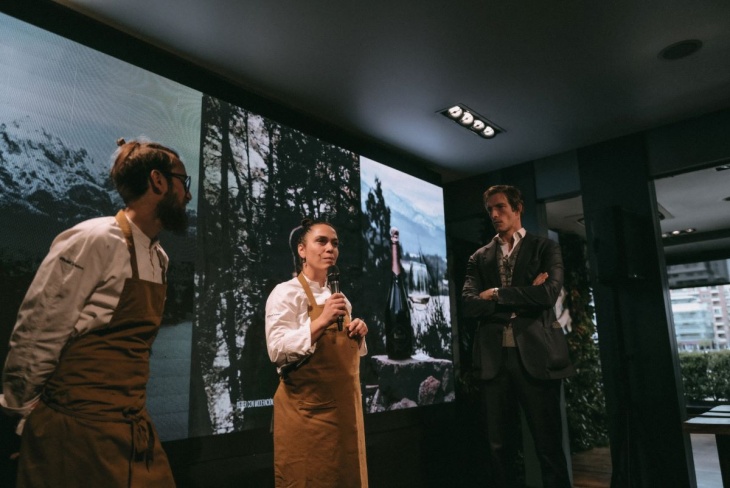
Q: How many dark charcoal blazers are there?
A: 1